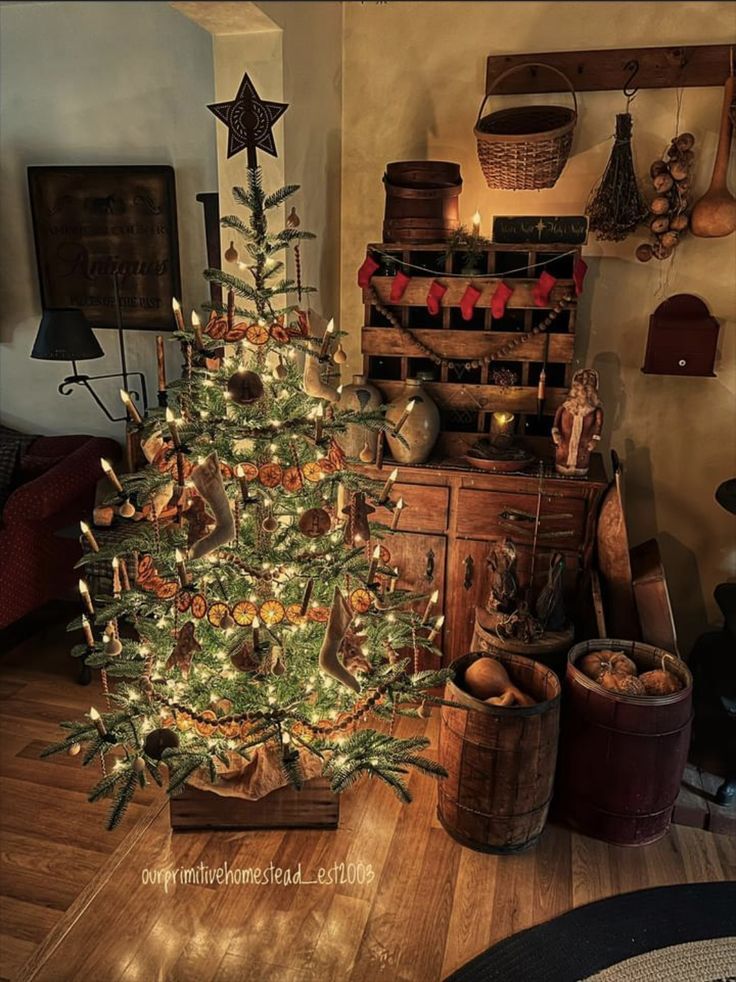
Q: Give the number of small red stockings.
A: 7